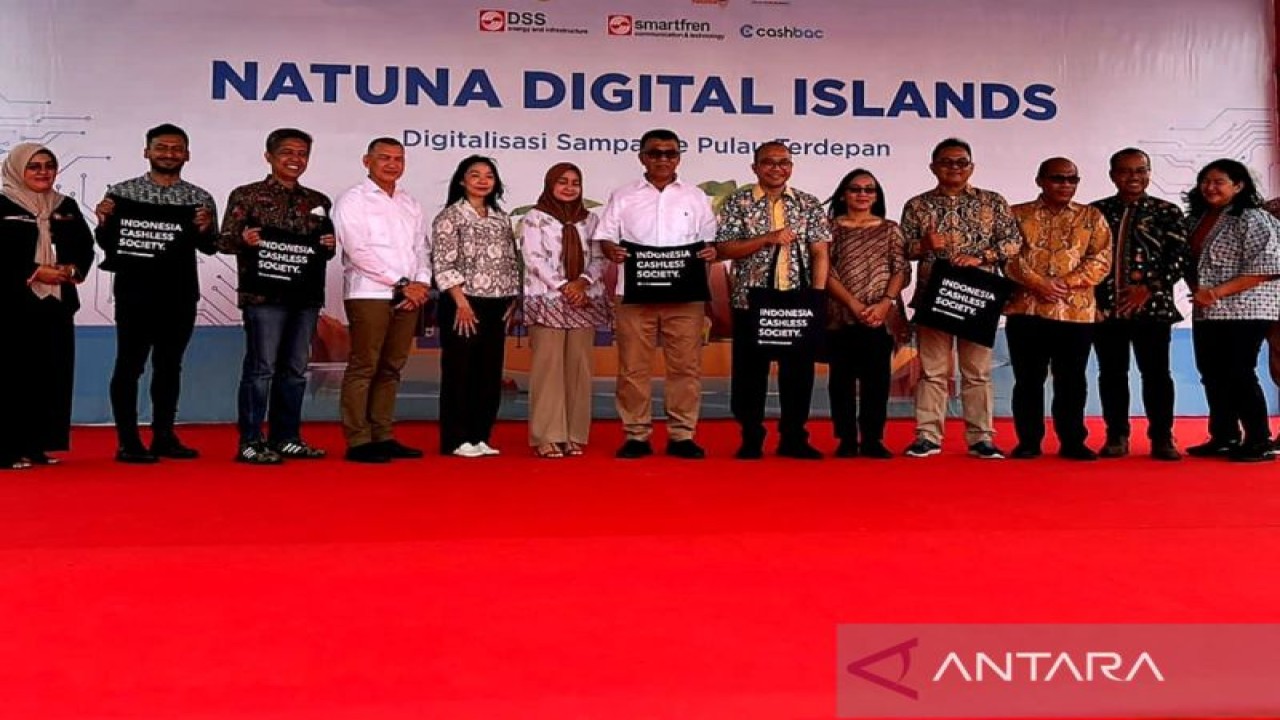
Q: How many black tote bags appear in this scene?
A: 5